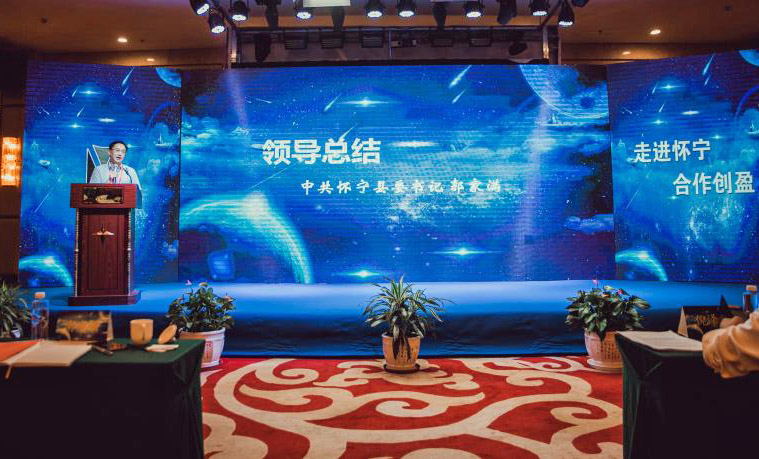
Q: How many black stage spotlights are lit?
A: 9